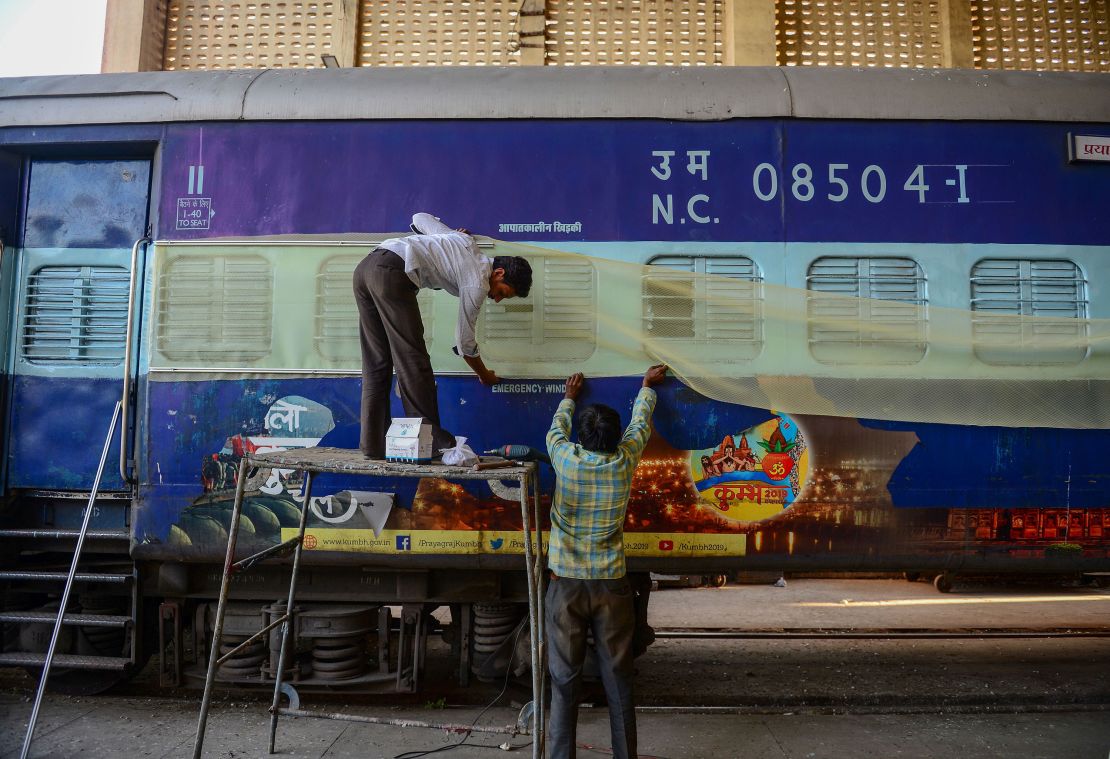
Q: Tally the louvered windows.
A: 7